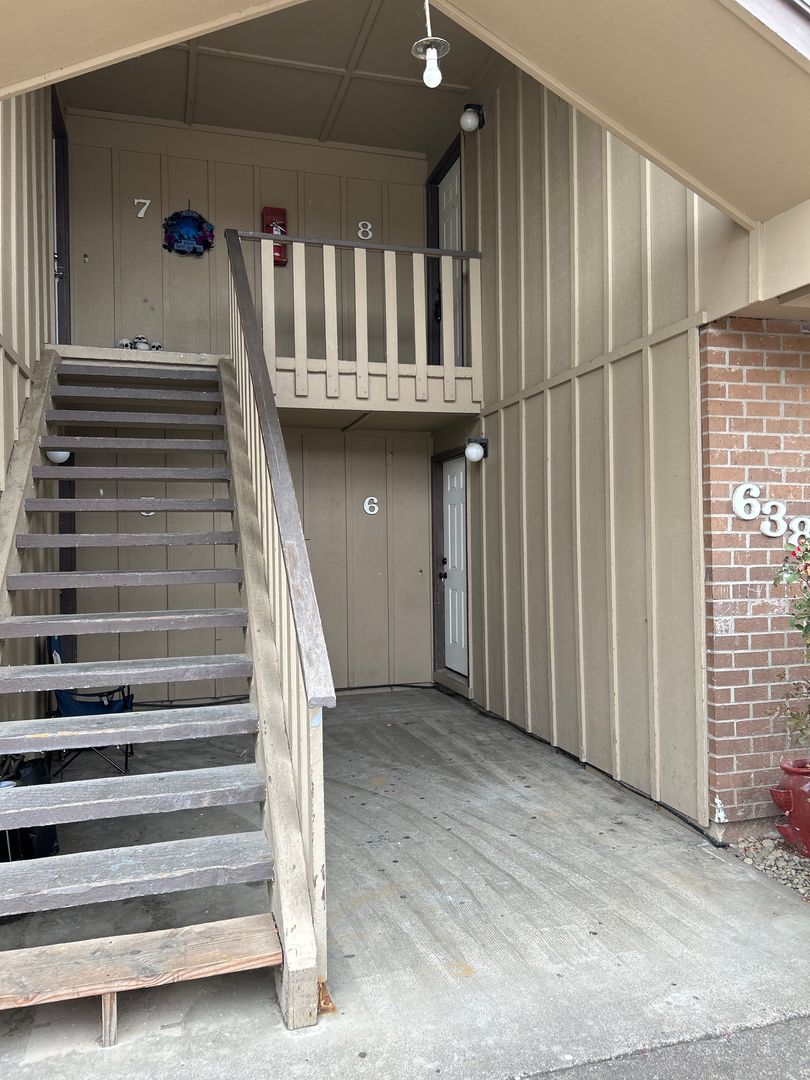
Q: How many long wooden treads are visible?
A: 14